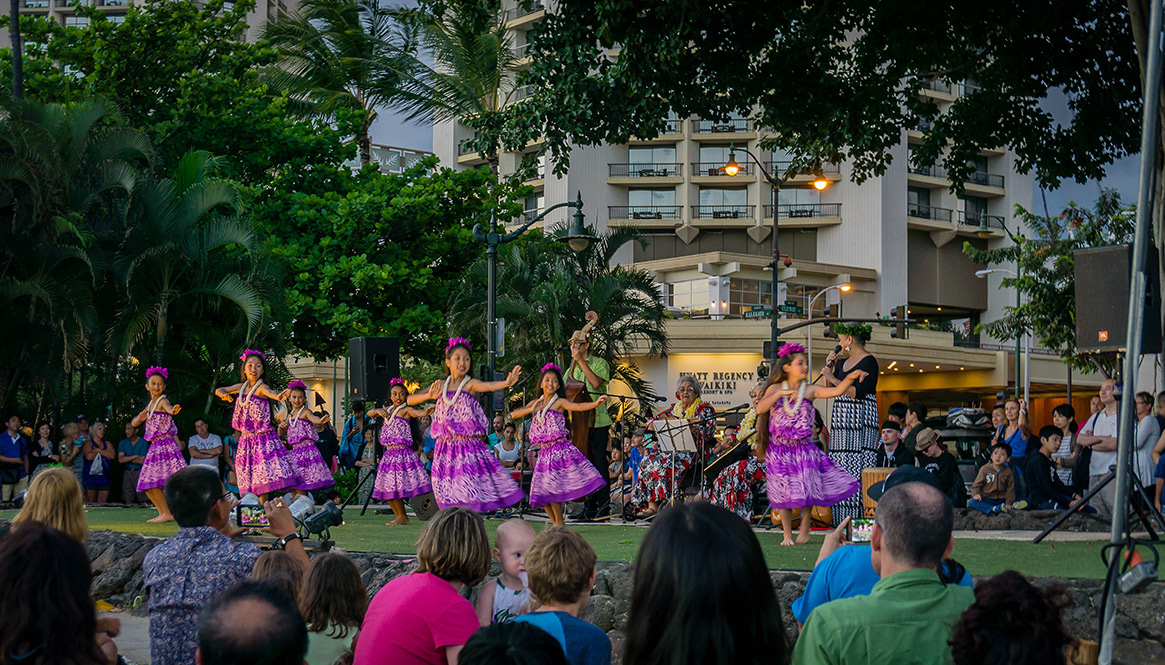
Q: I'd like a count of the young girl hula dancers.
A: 7